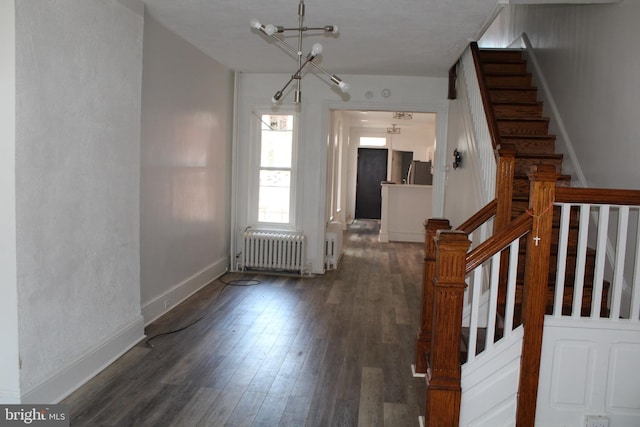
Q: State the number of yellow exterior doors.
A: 0